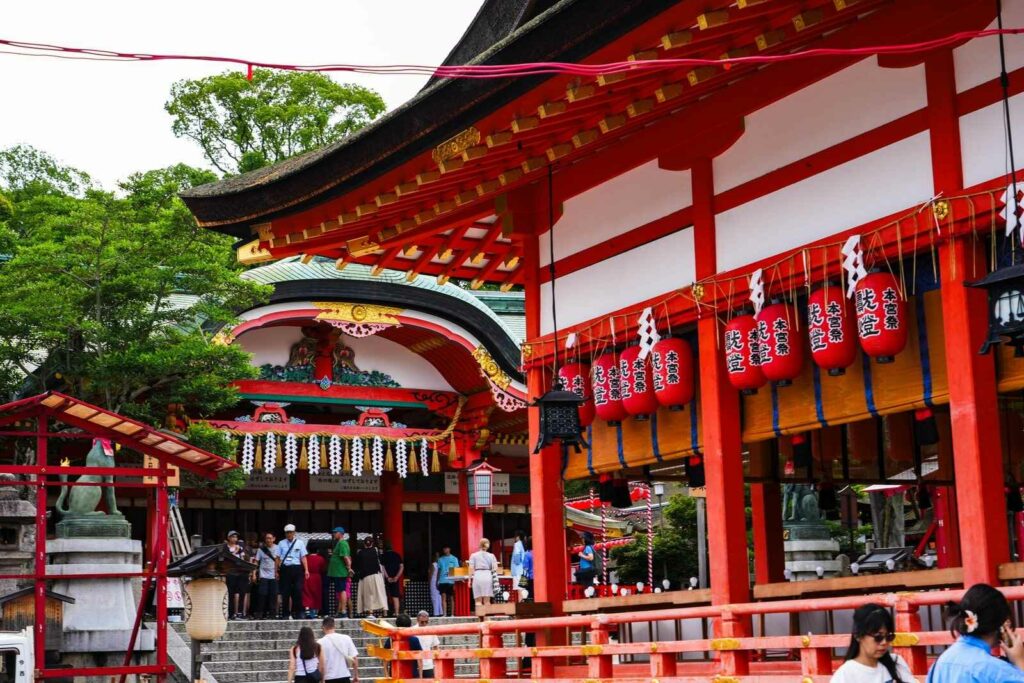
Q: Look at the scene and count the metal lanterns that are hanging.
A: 2